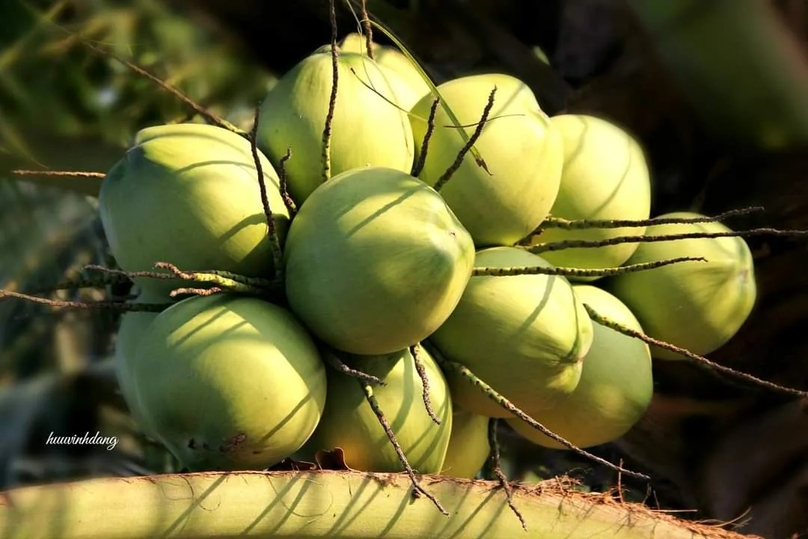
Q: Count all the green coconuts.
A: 13